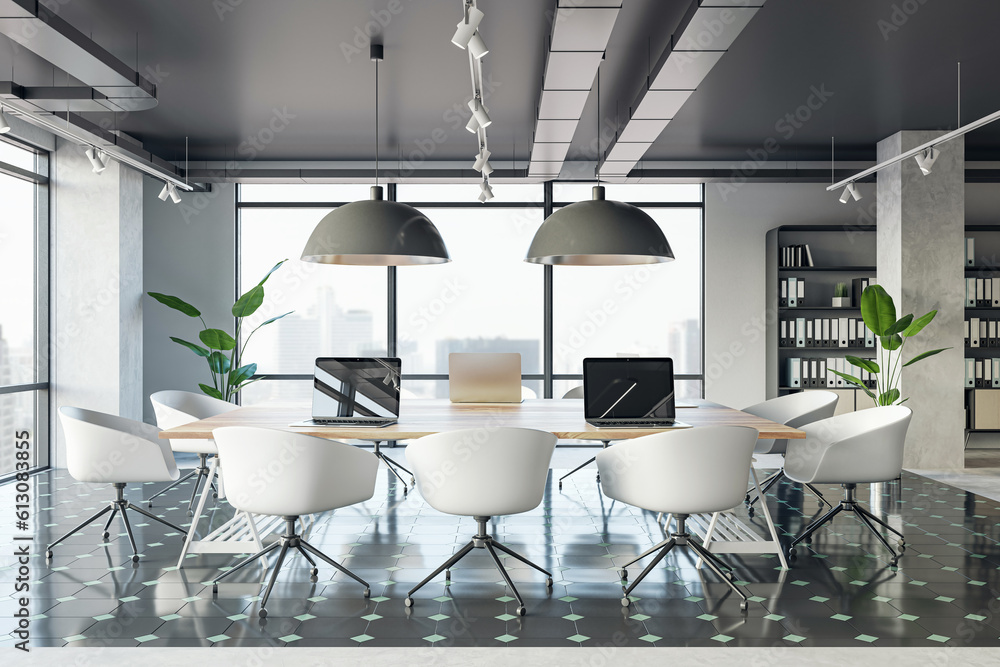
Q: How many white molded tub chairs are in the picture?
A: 10